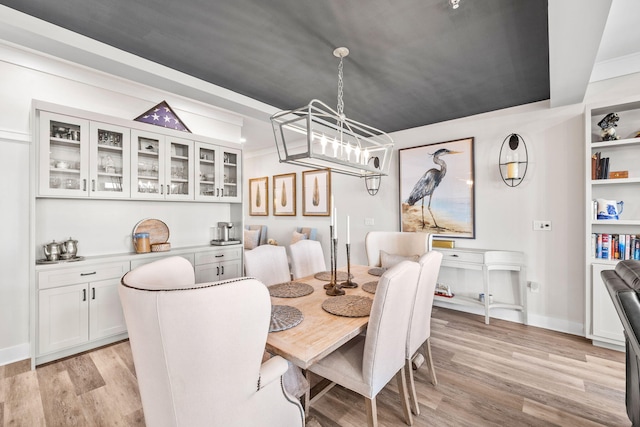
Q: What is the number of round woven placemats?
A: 6